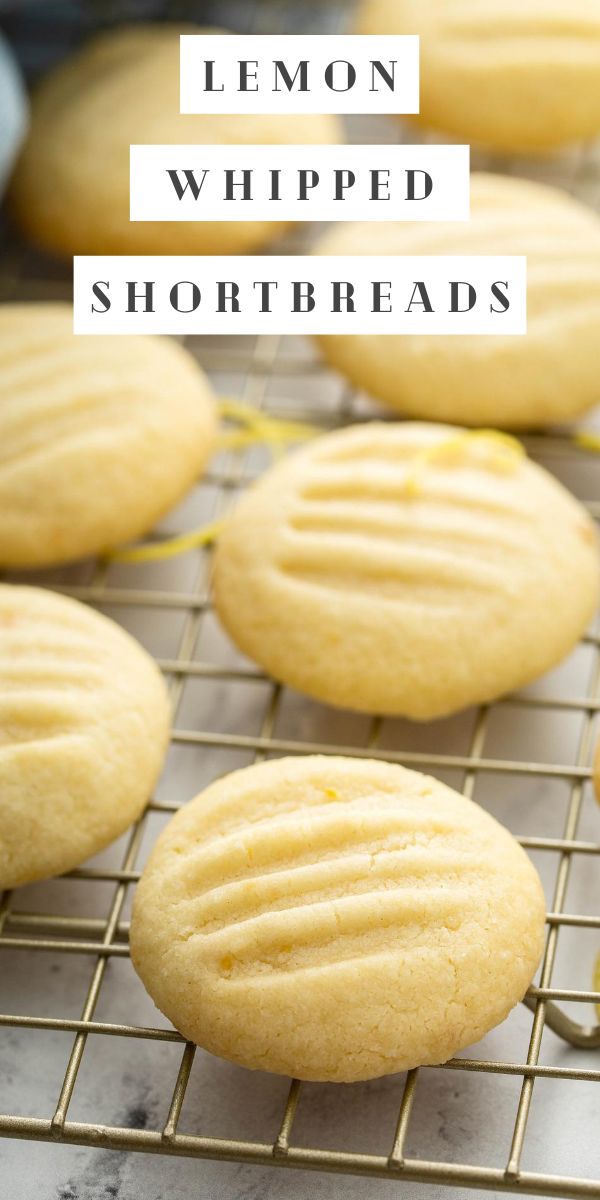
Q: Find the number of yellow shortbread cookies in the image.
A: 7